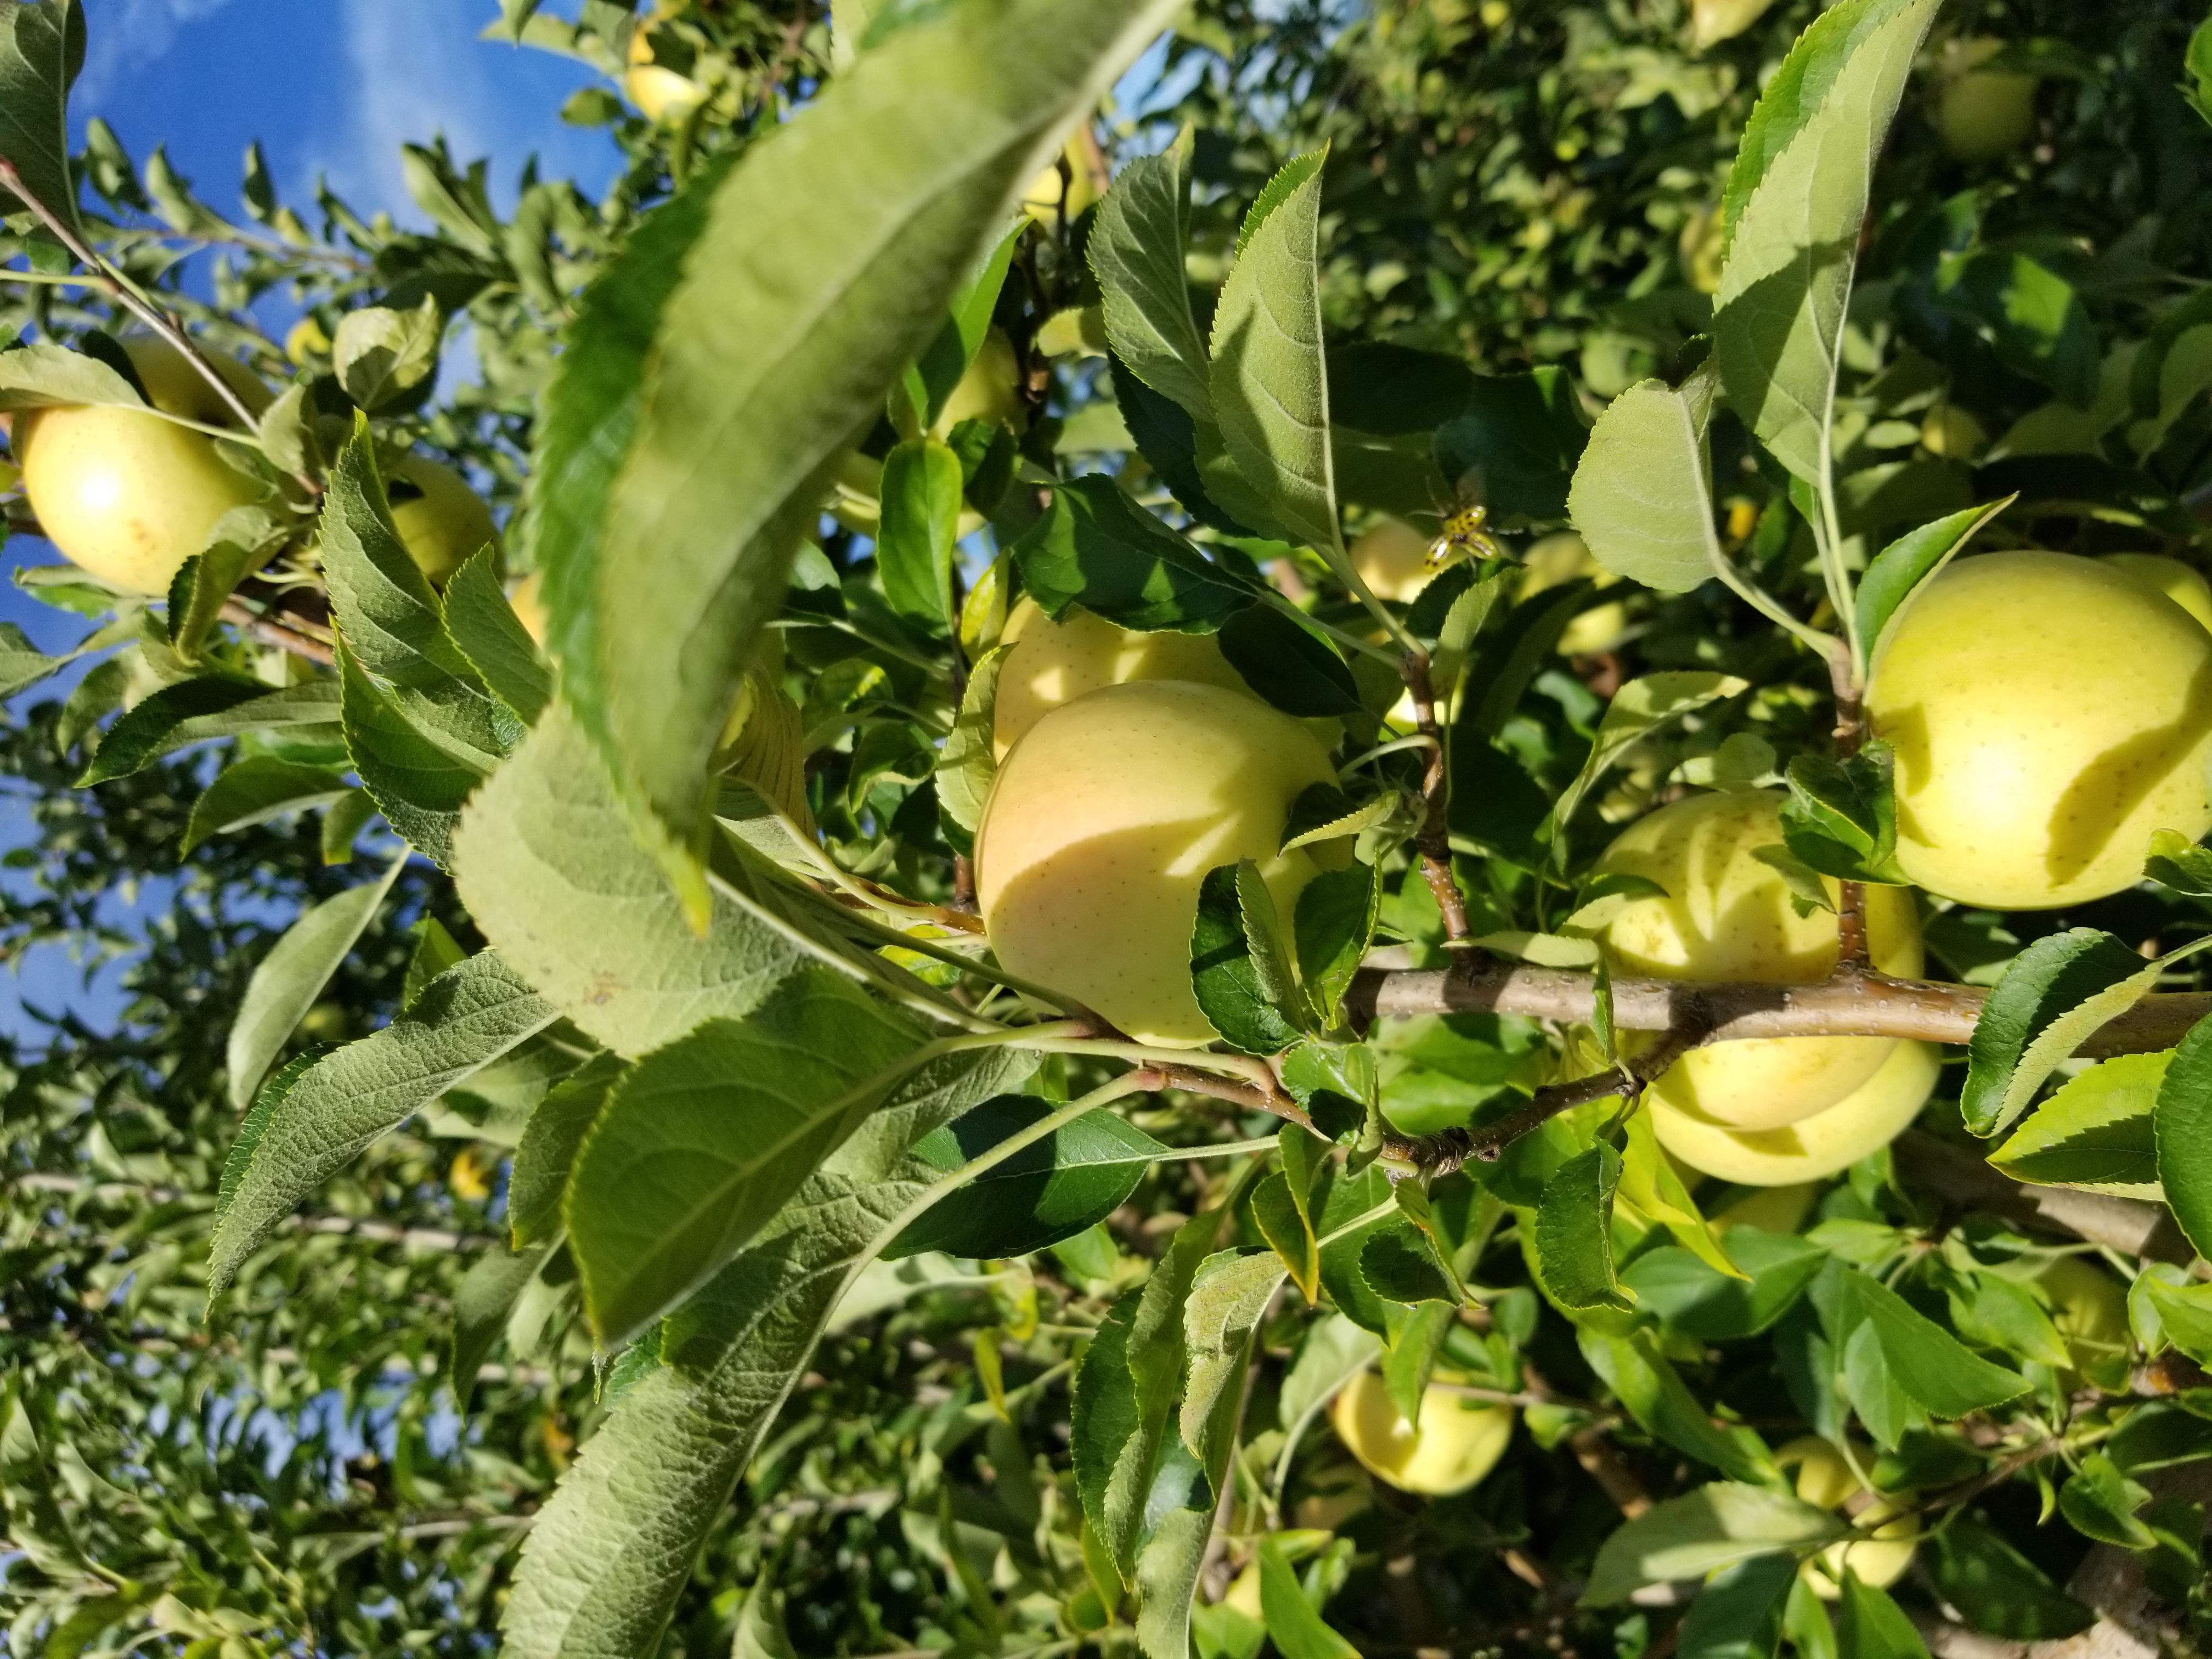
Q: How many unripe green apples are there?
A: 0